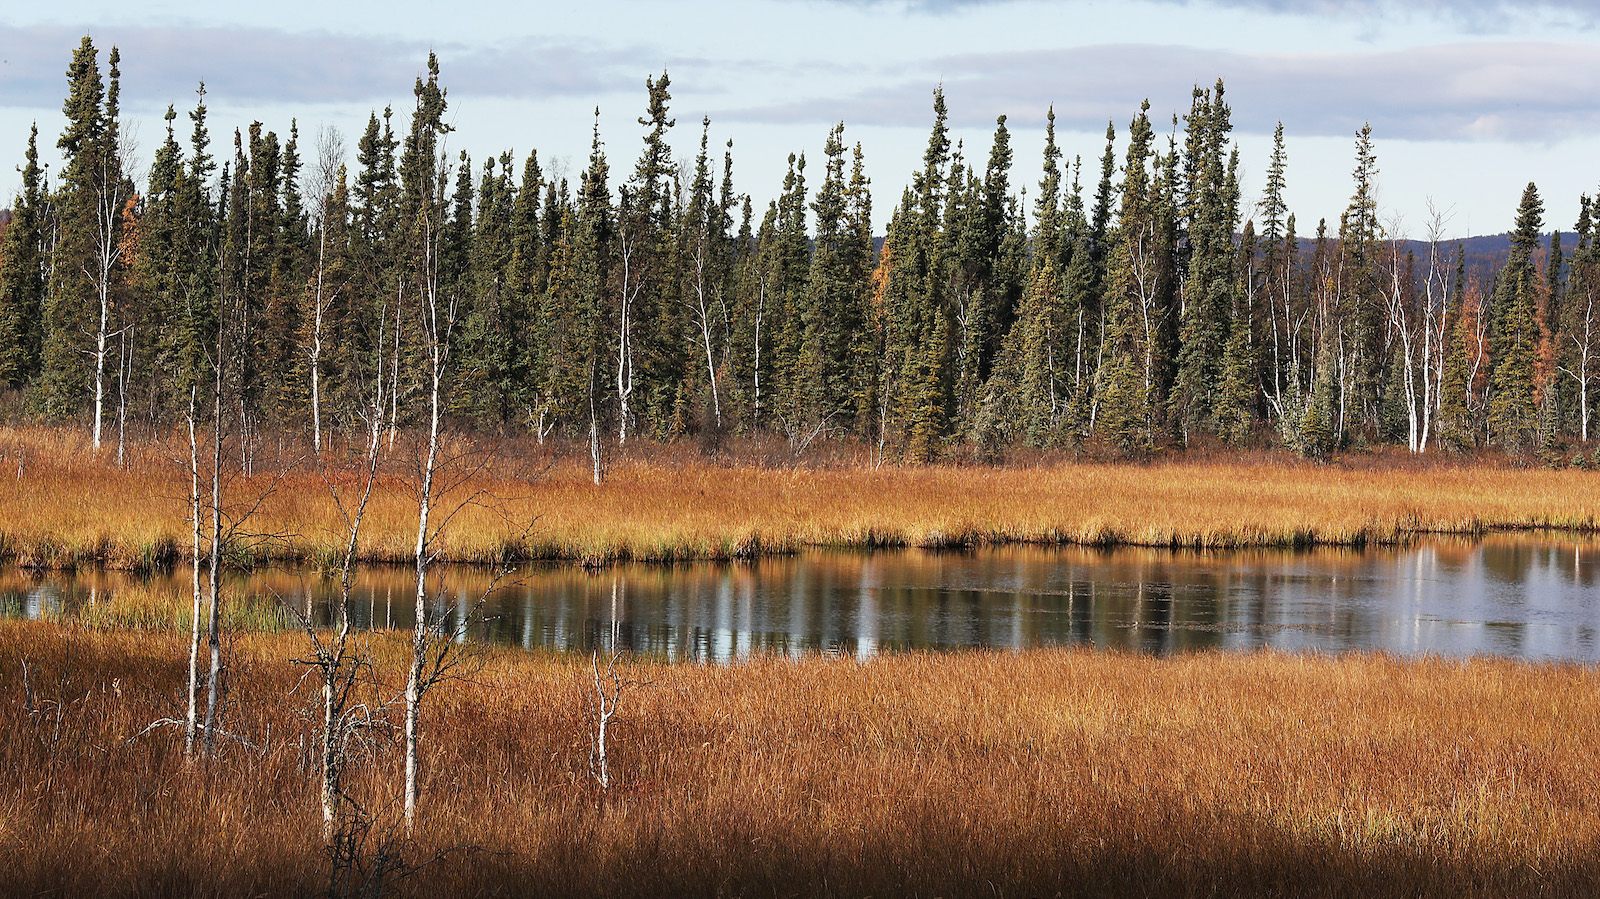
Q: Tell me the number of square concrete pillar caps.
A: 0